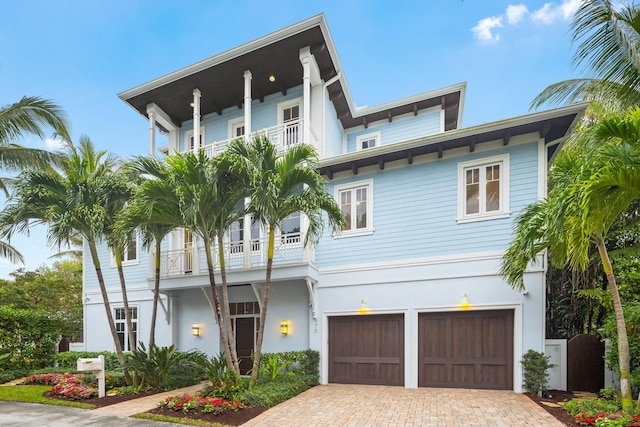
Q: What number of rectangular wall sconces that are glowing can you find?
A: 2